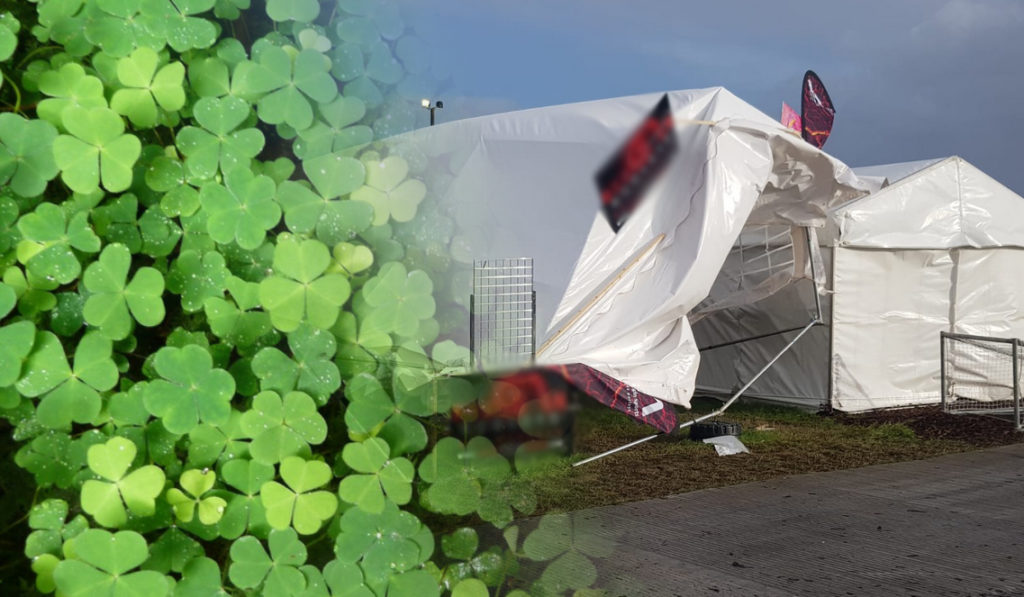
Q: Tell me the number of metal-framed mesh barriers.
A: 2